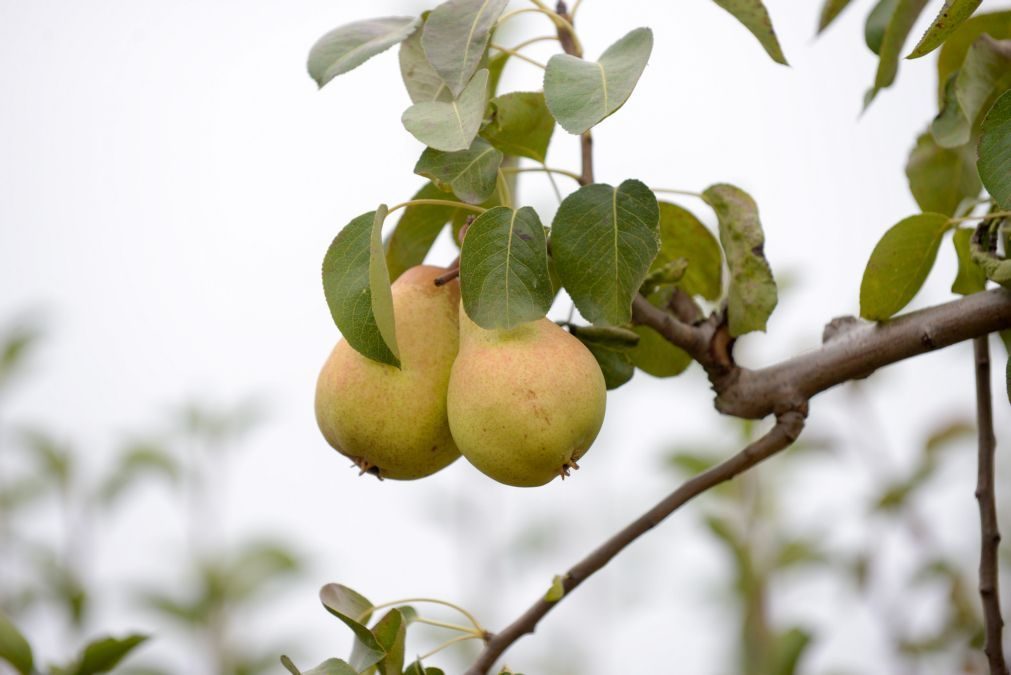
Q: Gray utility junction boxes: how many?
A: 0